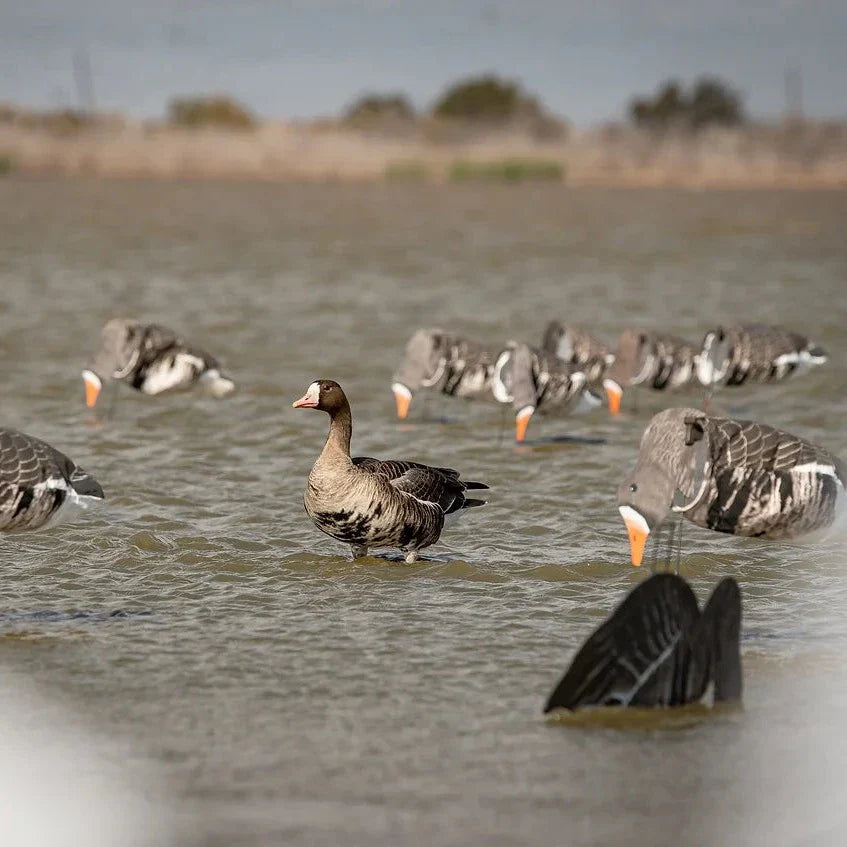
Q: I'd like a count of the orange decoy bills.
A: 5